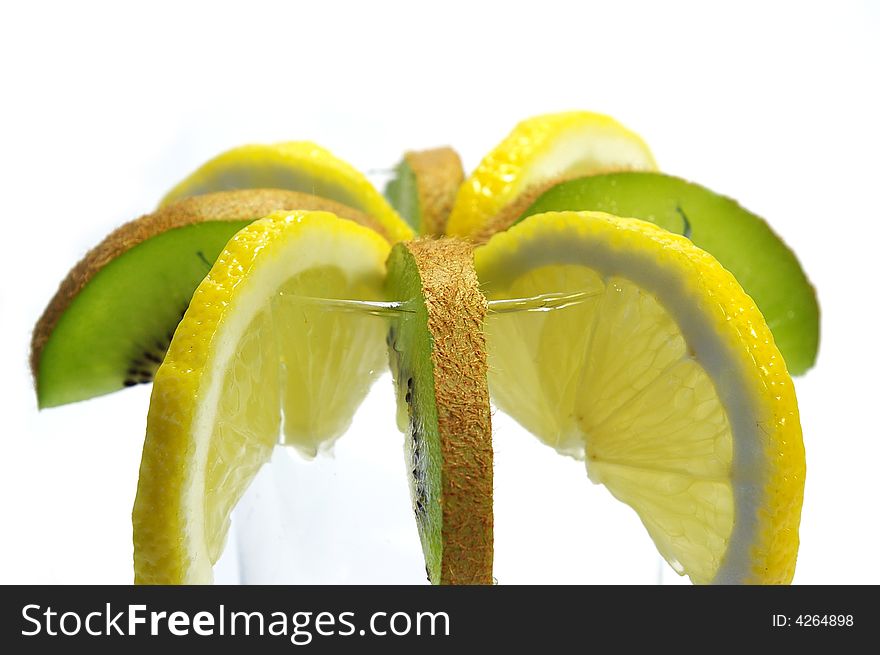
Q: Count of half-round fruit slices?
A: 8